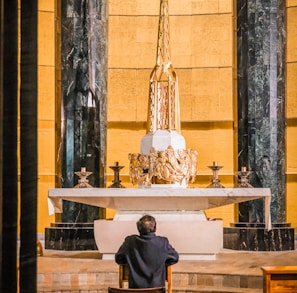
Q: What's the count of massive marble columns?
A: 2